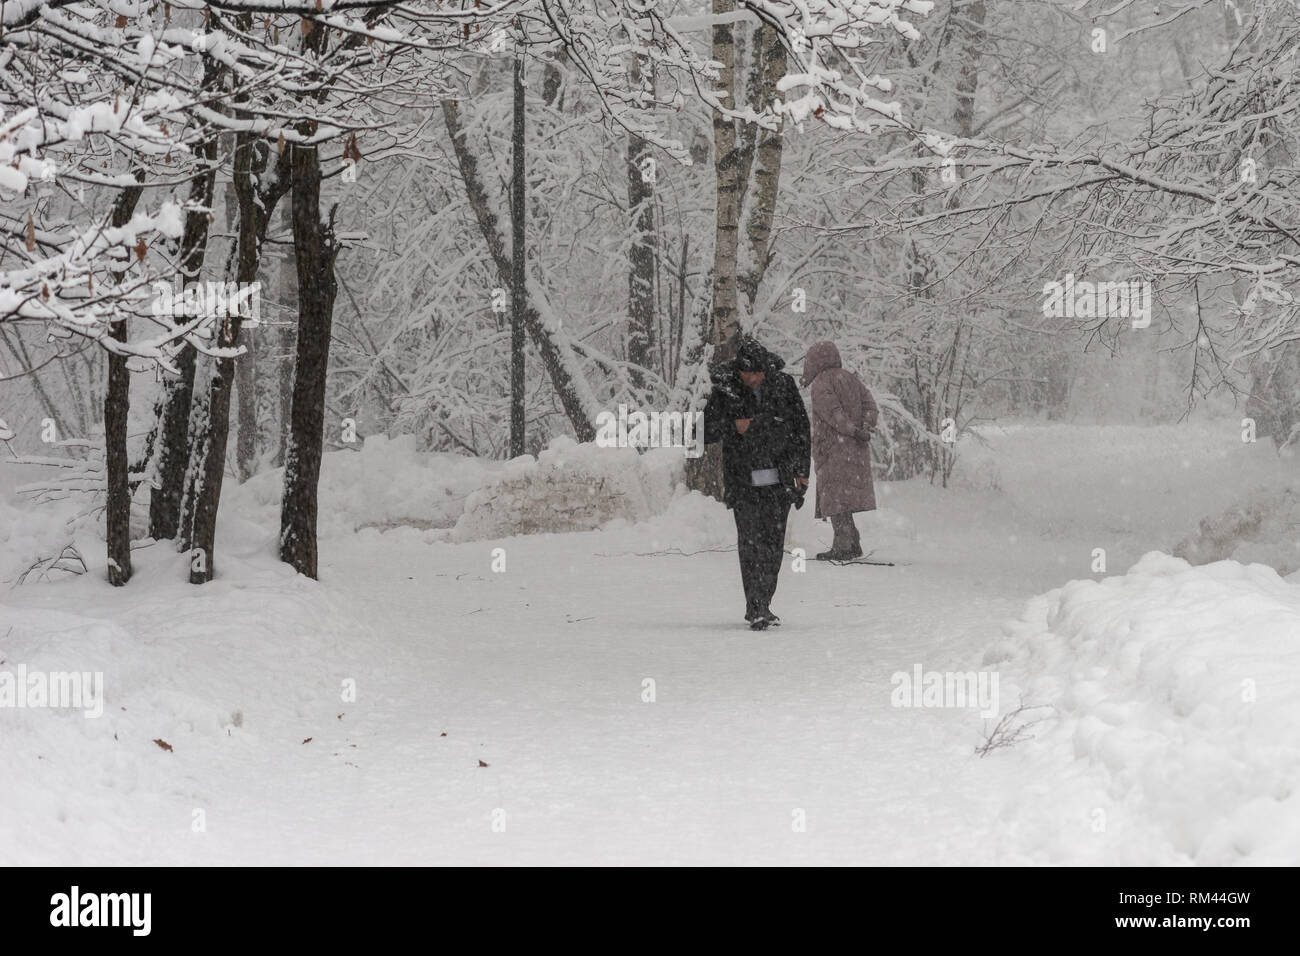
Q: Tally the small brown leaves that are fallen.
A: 5